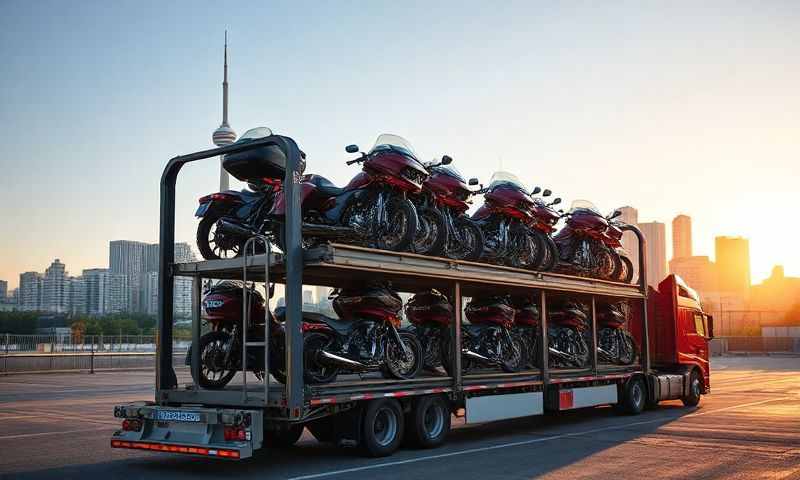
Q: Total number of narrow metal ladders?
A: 1